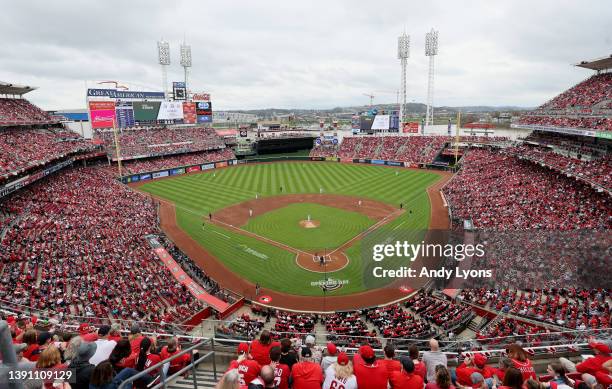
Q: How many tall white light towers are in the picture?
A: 4